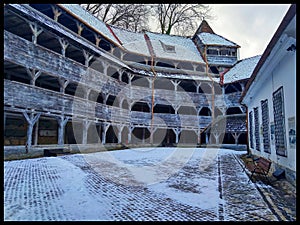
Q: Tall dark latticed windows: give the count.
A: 4